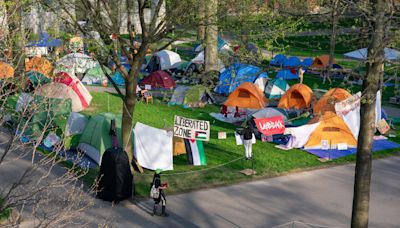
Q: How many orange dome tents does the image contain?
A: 7